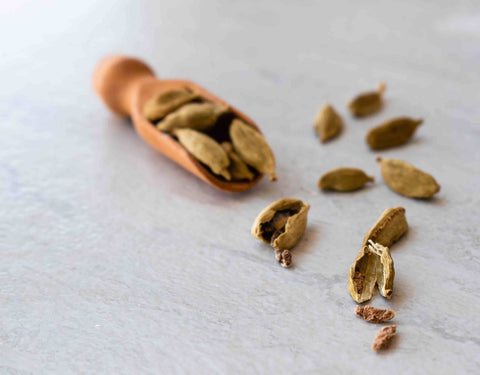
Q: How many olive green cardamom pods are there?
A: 13